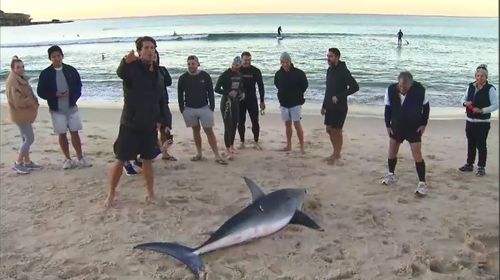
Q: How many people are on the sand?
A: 11